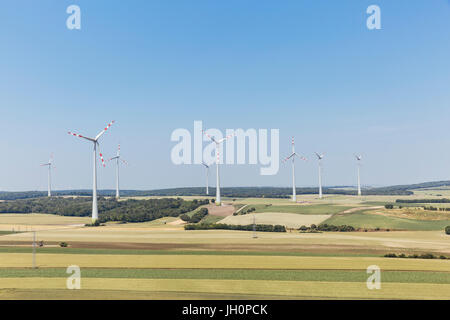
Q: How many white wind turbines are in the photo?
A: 8